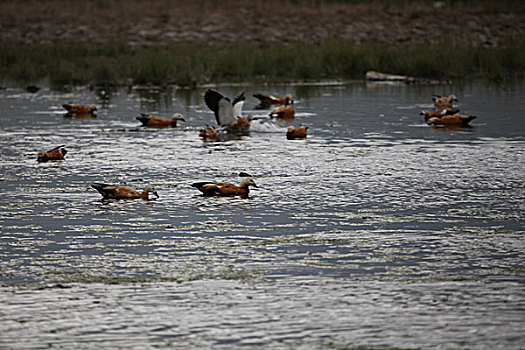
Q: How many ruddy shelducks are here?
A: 13